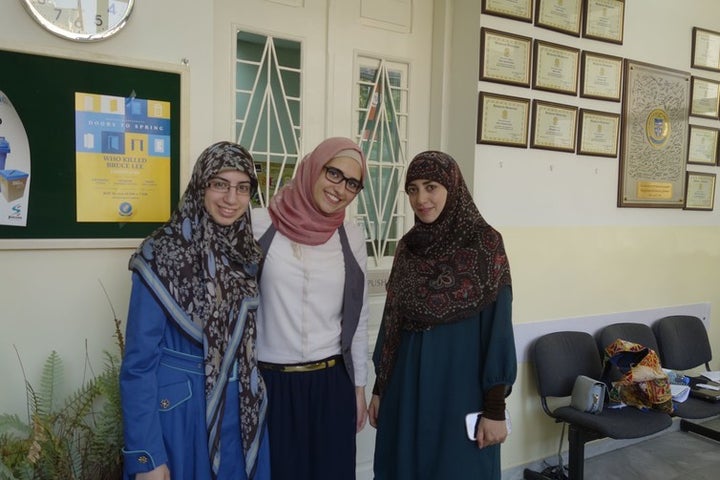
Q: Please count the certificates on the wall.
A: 13